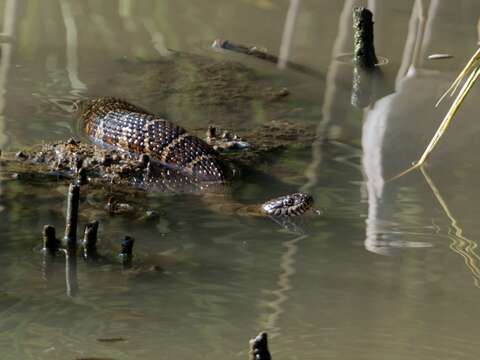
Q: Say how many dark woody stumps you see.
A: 6